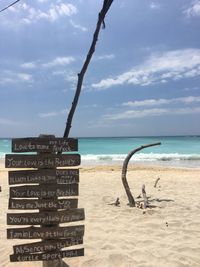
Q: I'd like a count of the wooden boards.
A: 9